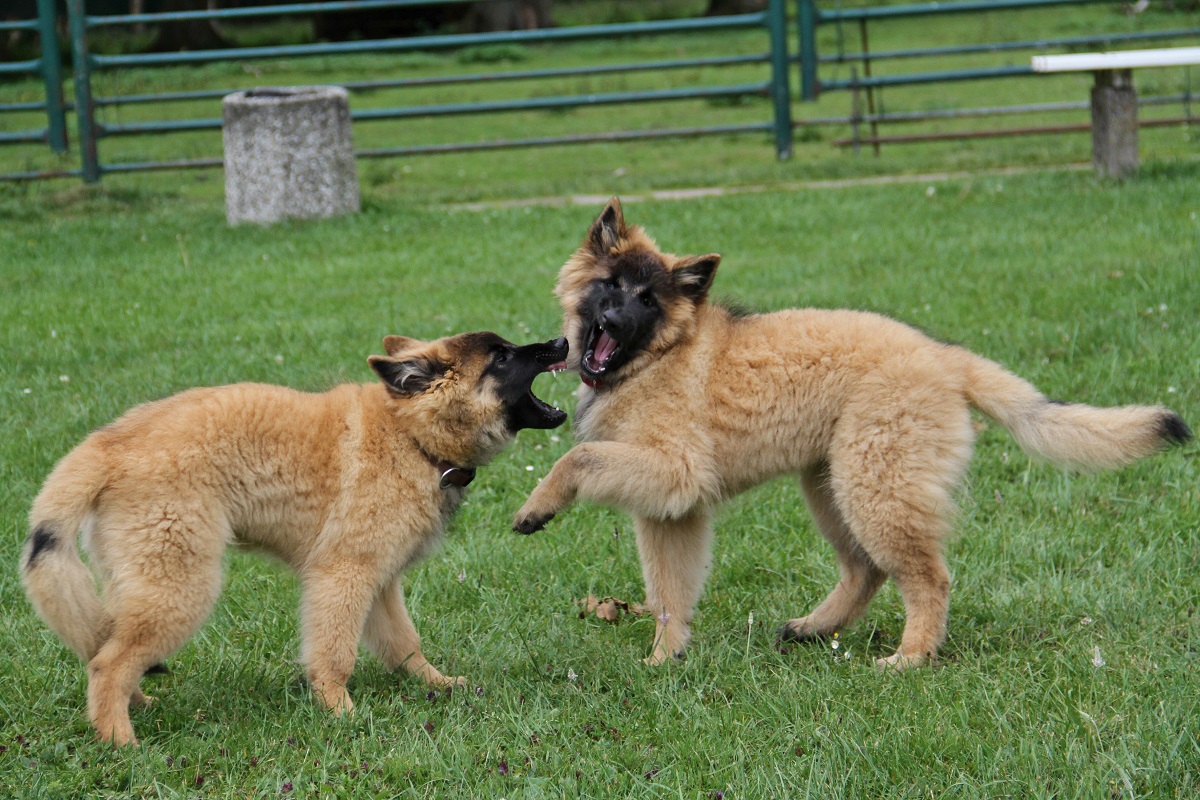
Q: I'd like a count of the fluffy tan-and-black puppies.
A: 2